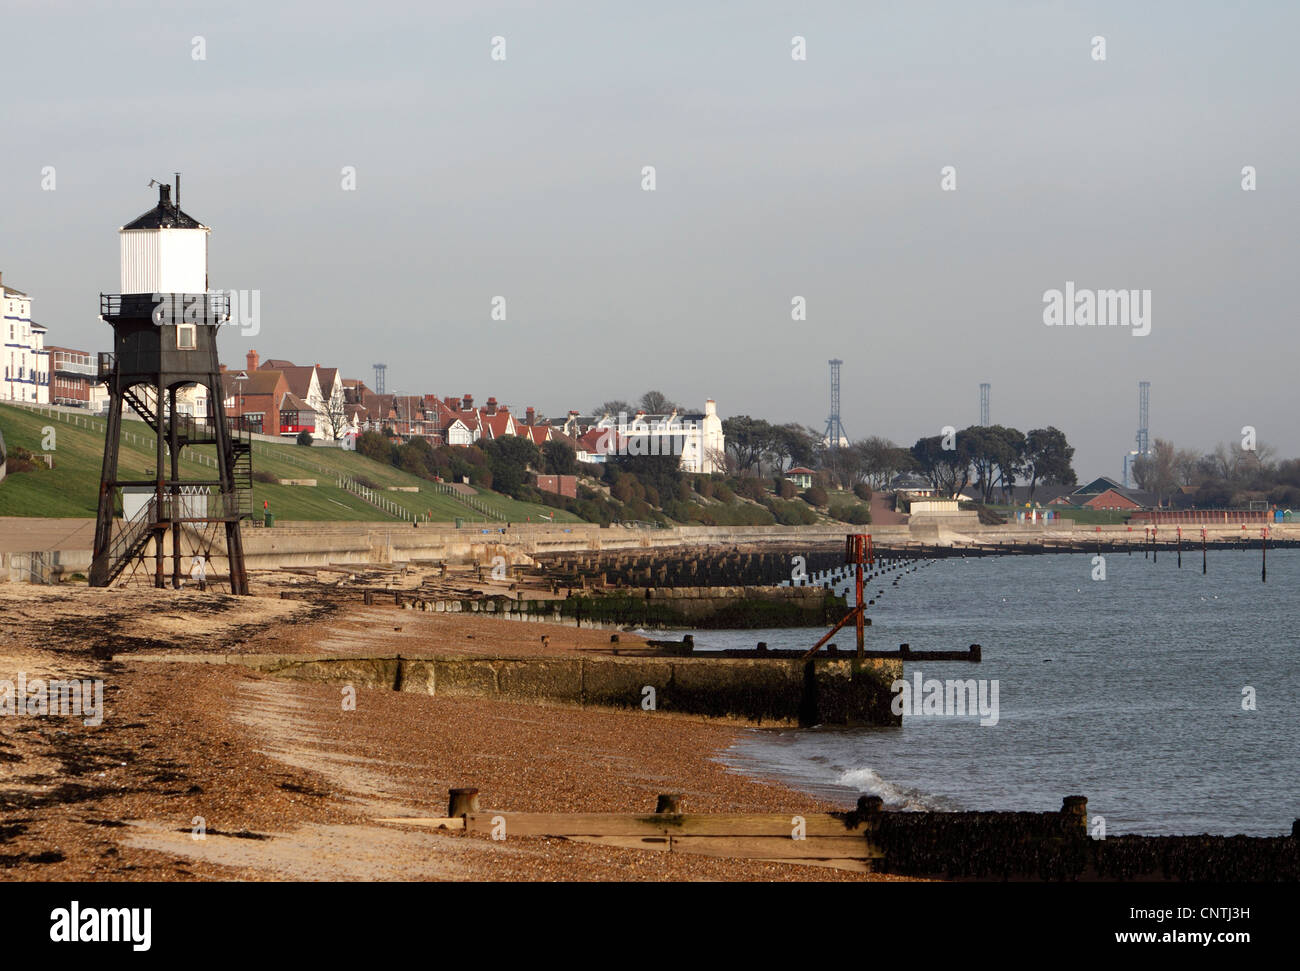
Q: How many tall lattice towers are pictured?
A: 4